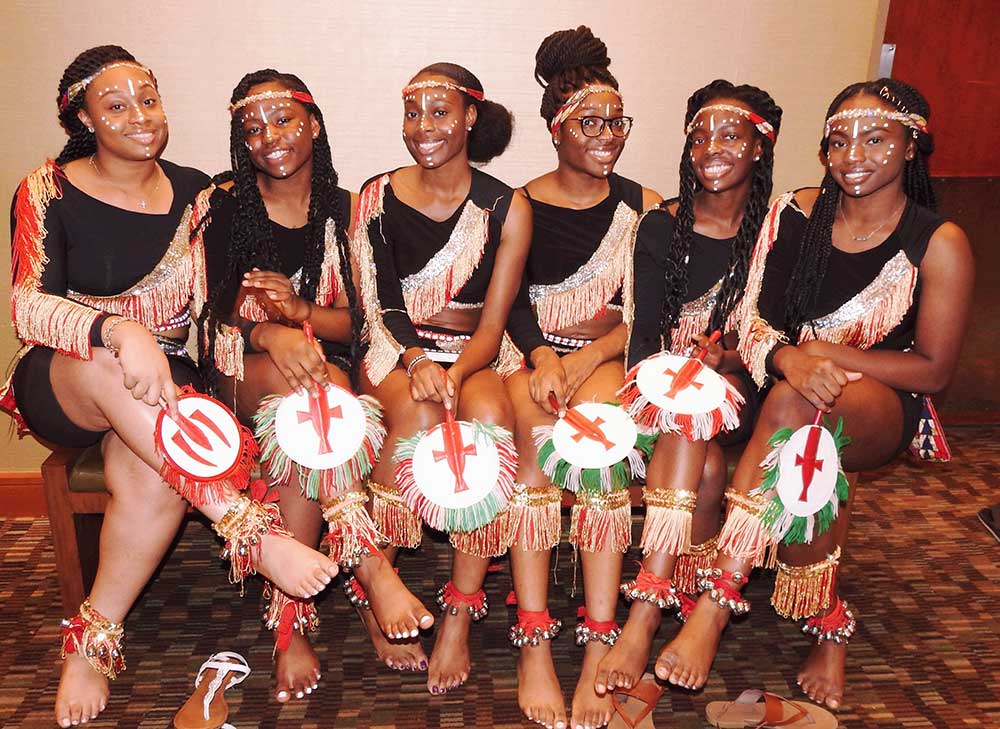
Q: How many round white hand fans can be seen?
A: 6